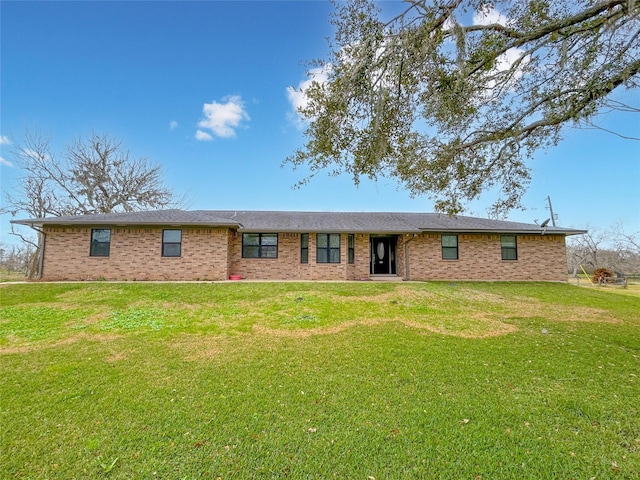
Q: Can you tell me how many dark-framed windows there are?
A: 8